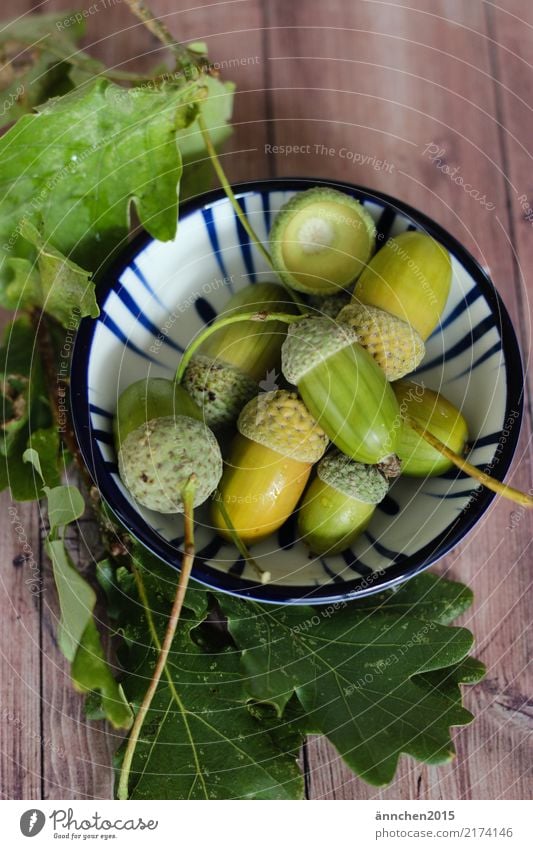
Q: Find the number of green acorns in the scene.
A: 5